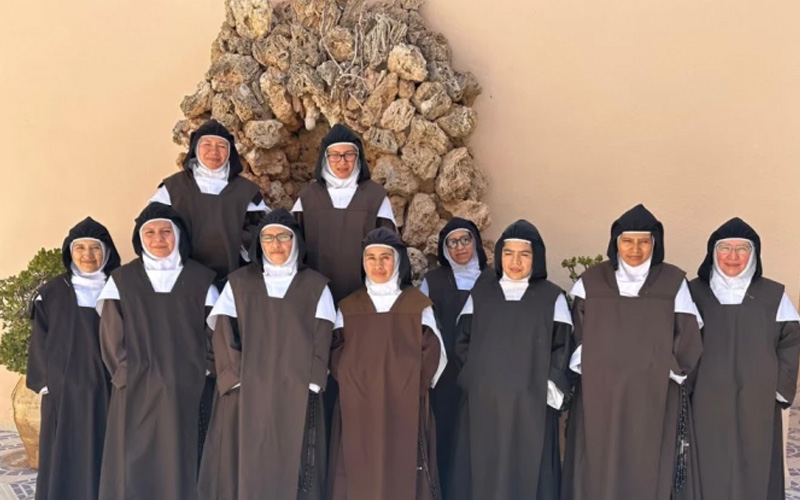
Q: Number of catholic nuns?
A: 10